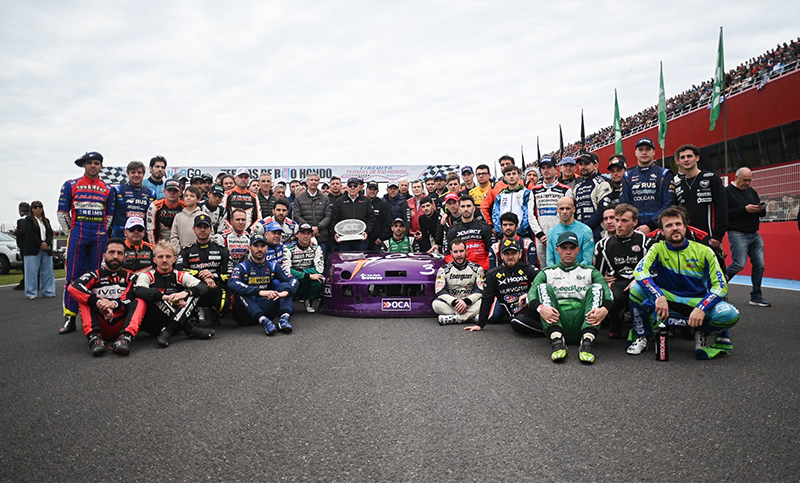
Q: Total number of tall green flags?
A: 3